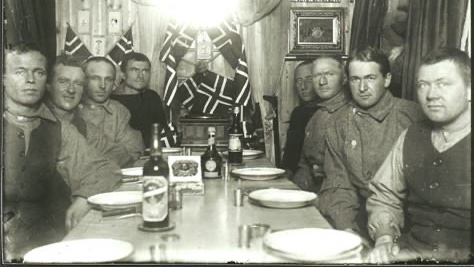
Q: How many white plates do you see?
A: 8